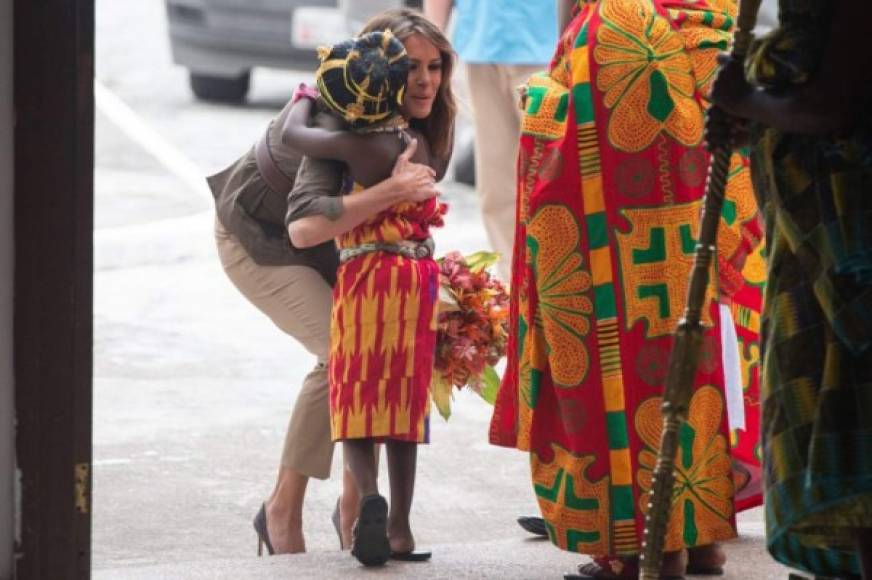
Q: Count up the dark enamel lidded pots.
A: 0